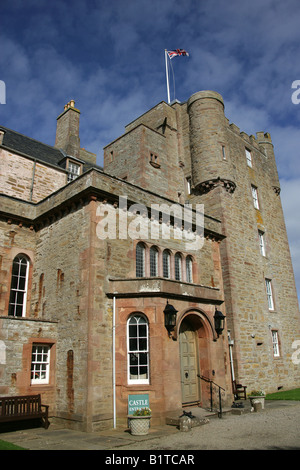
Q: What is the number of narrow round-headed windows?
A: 5